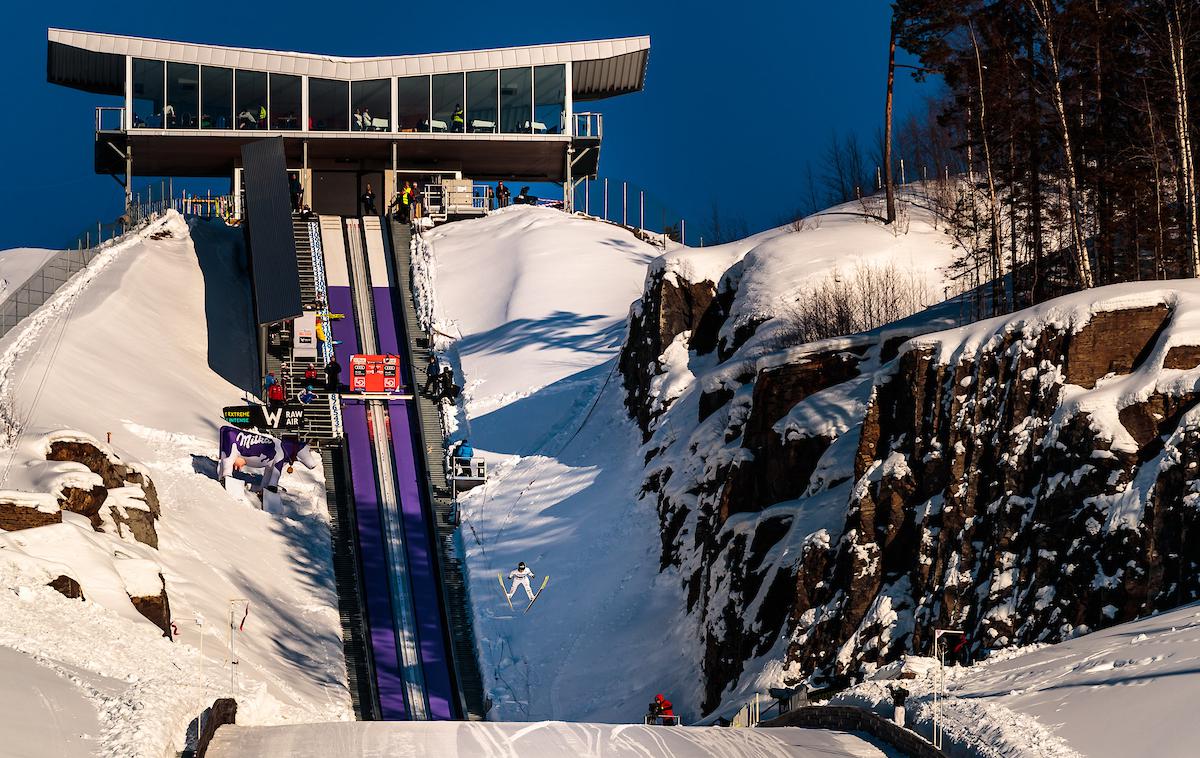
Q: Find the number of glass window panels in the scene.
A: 12